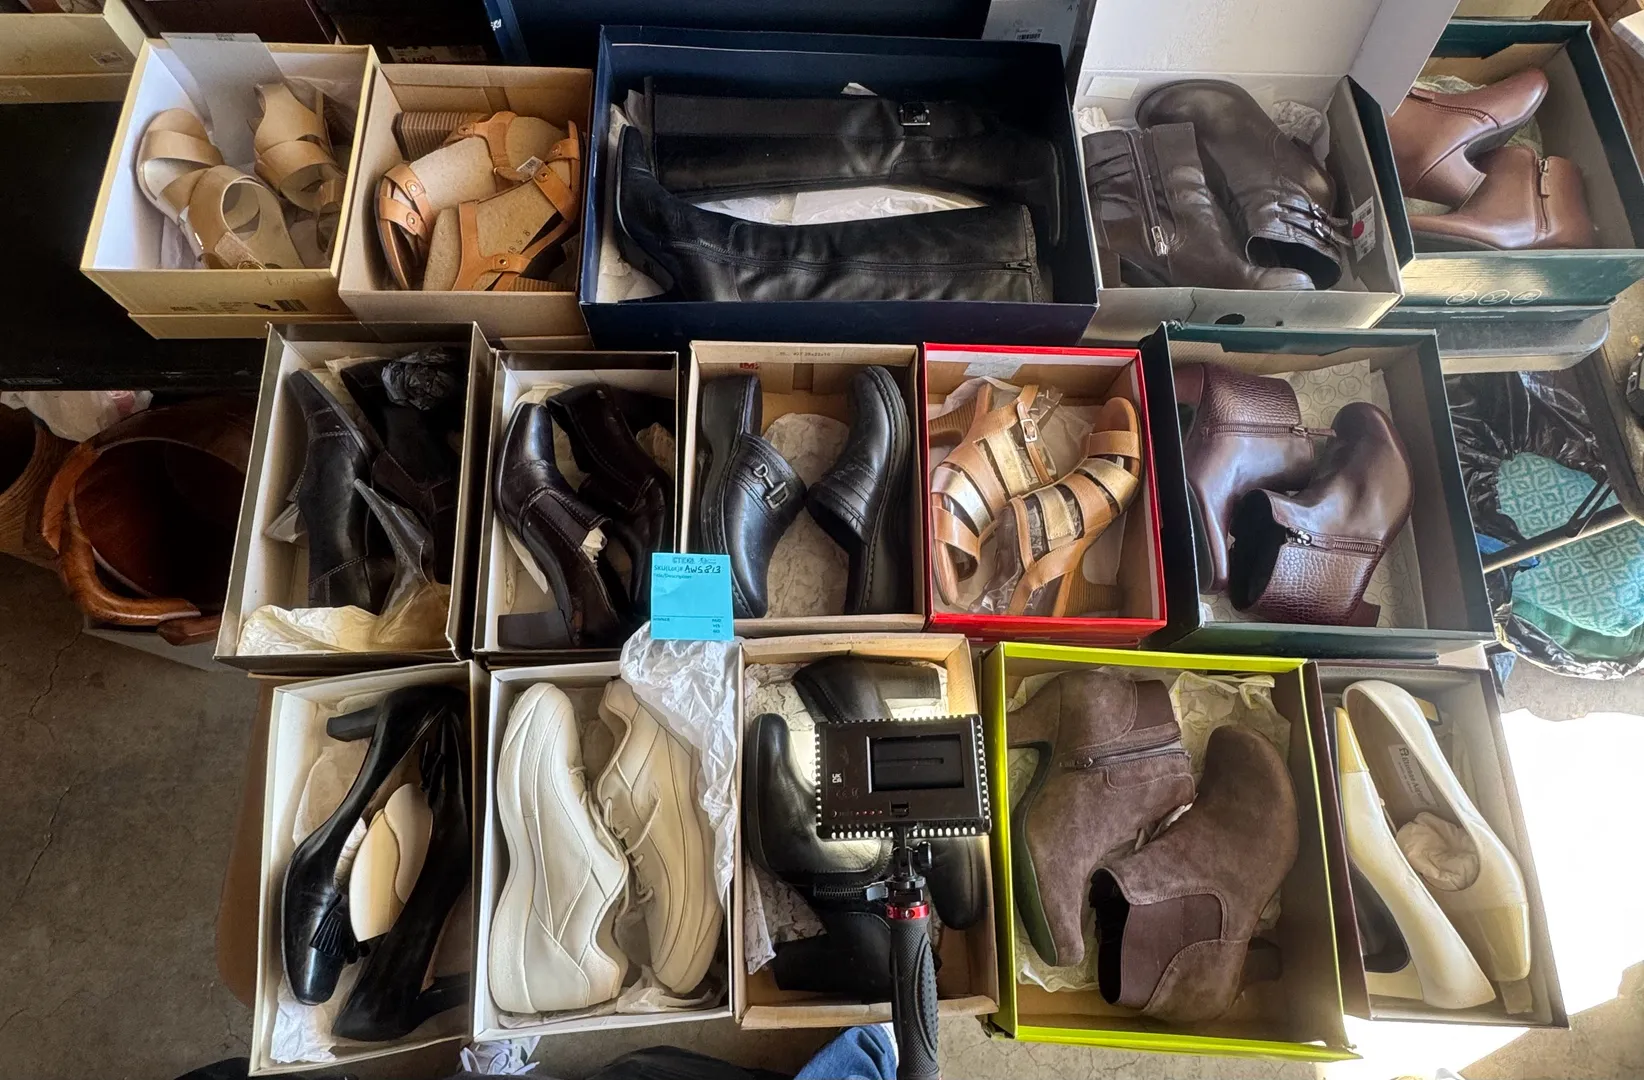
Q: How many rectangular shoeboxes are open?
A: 15